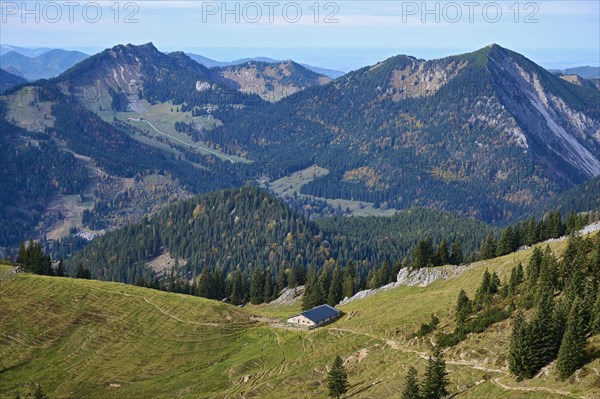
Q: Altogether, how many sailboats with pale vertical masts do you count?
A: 0